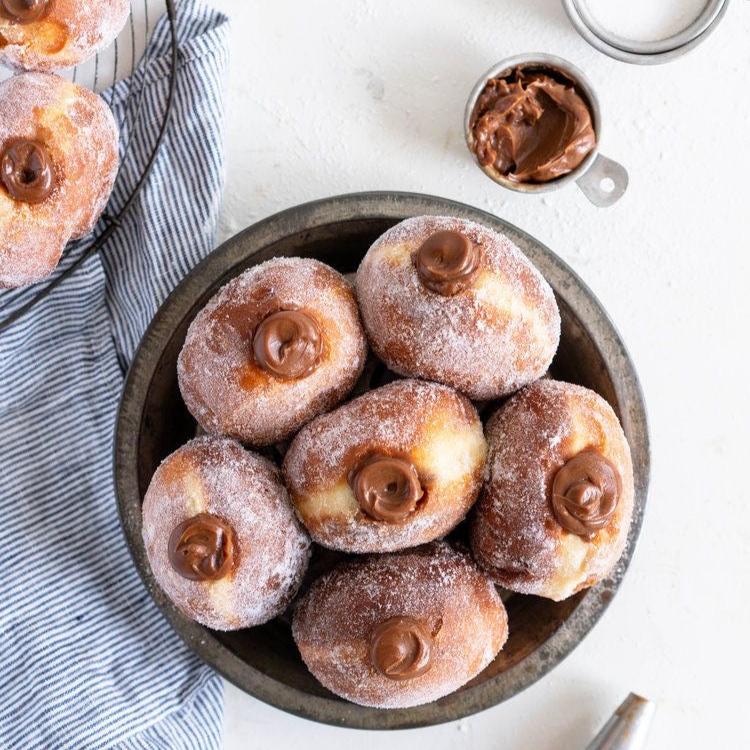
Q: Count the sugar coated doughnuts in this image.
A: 8